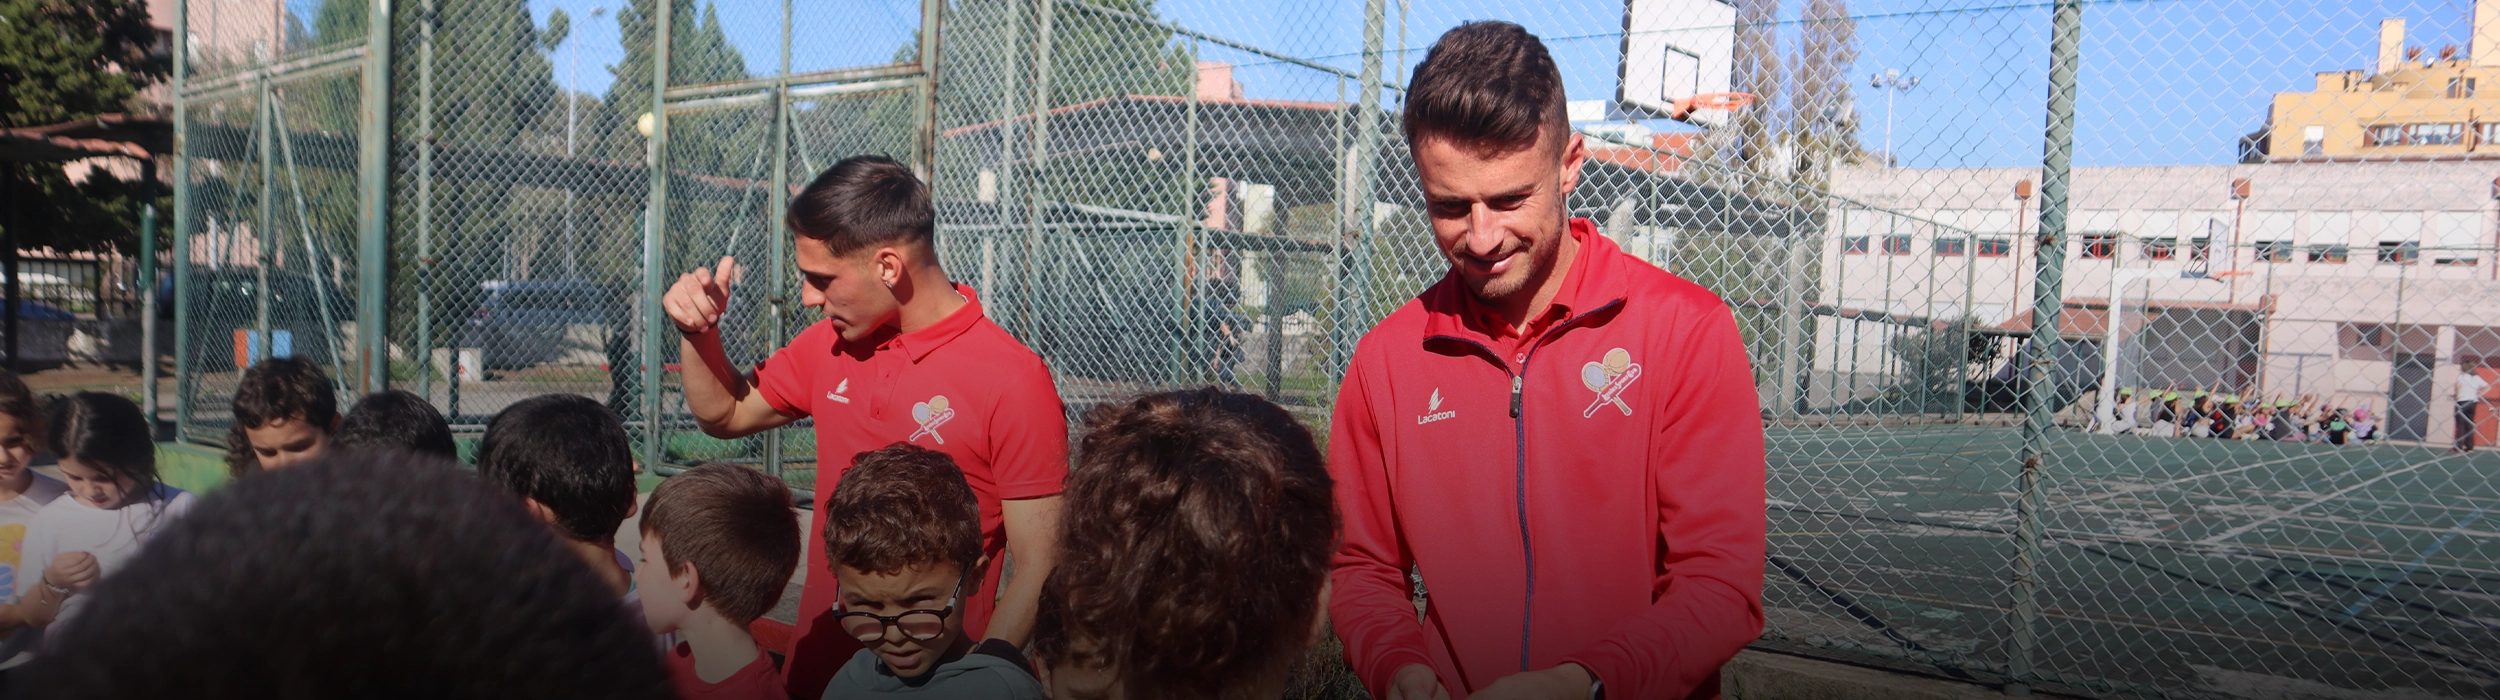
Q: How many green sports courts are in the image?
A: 1